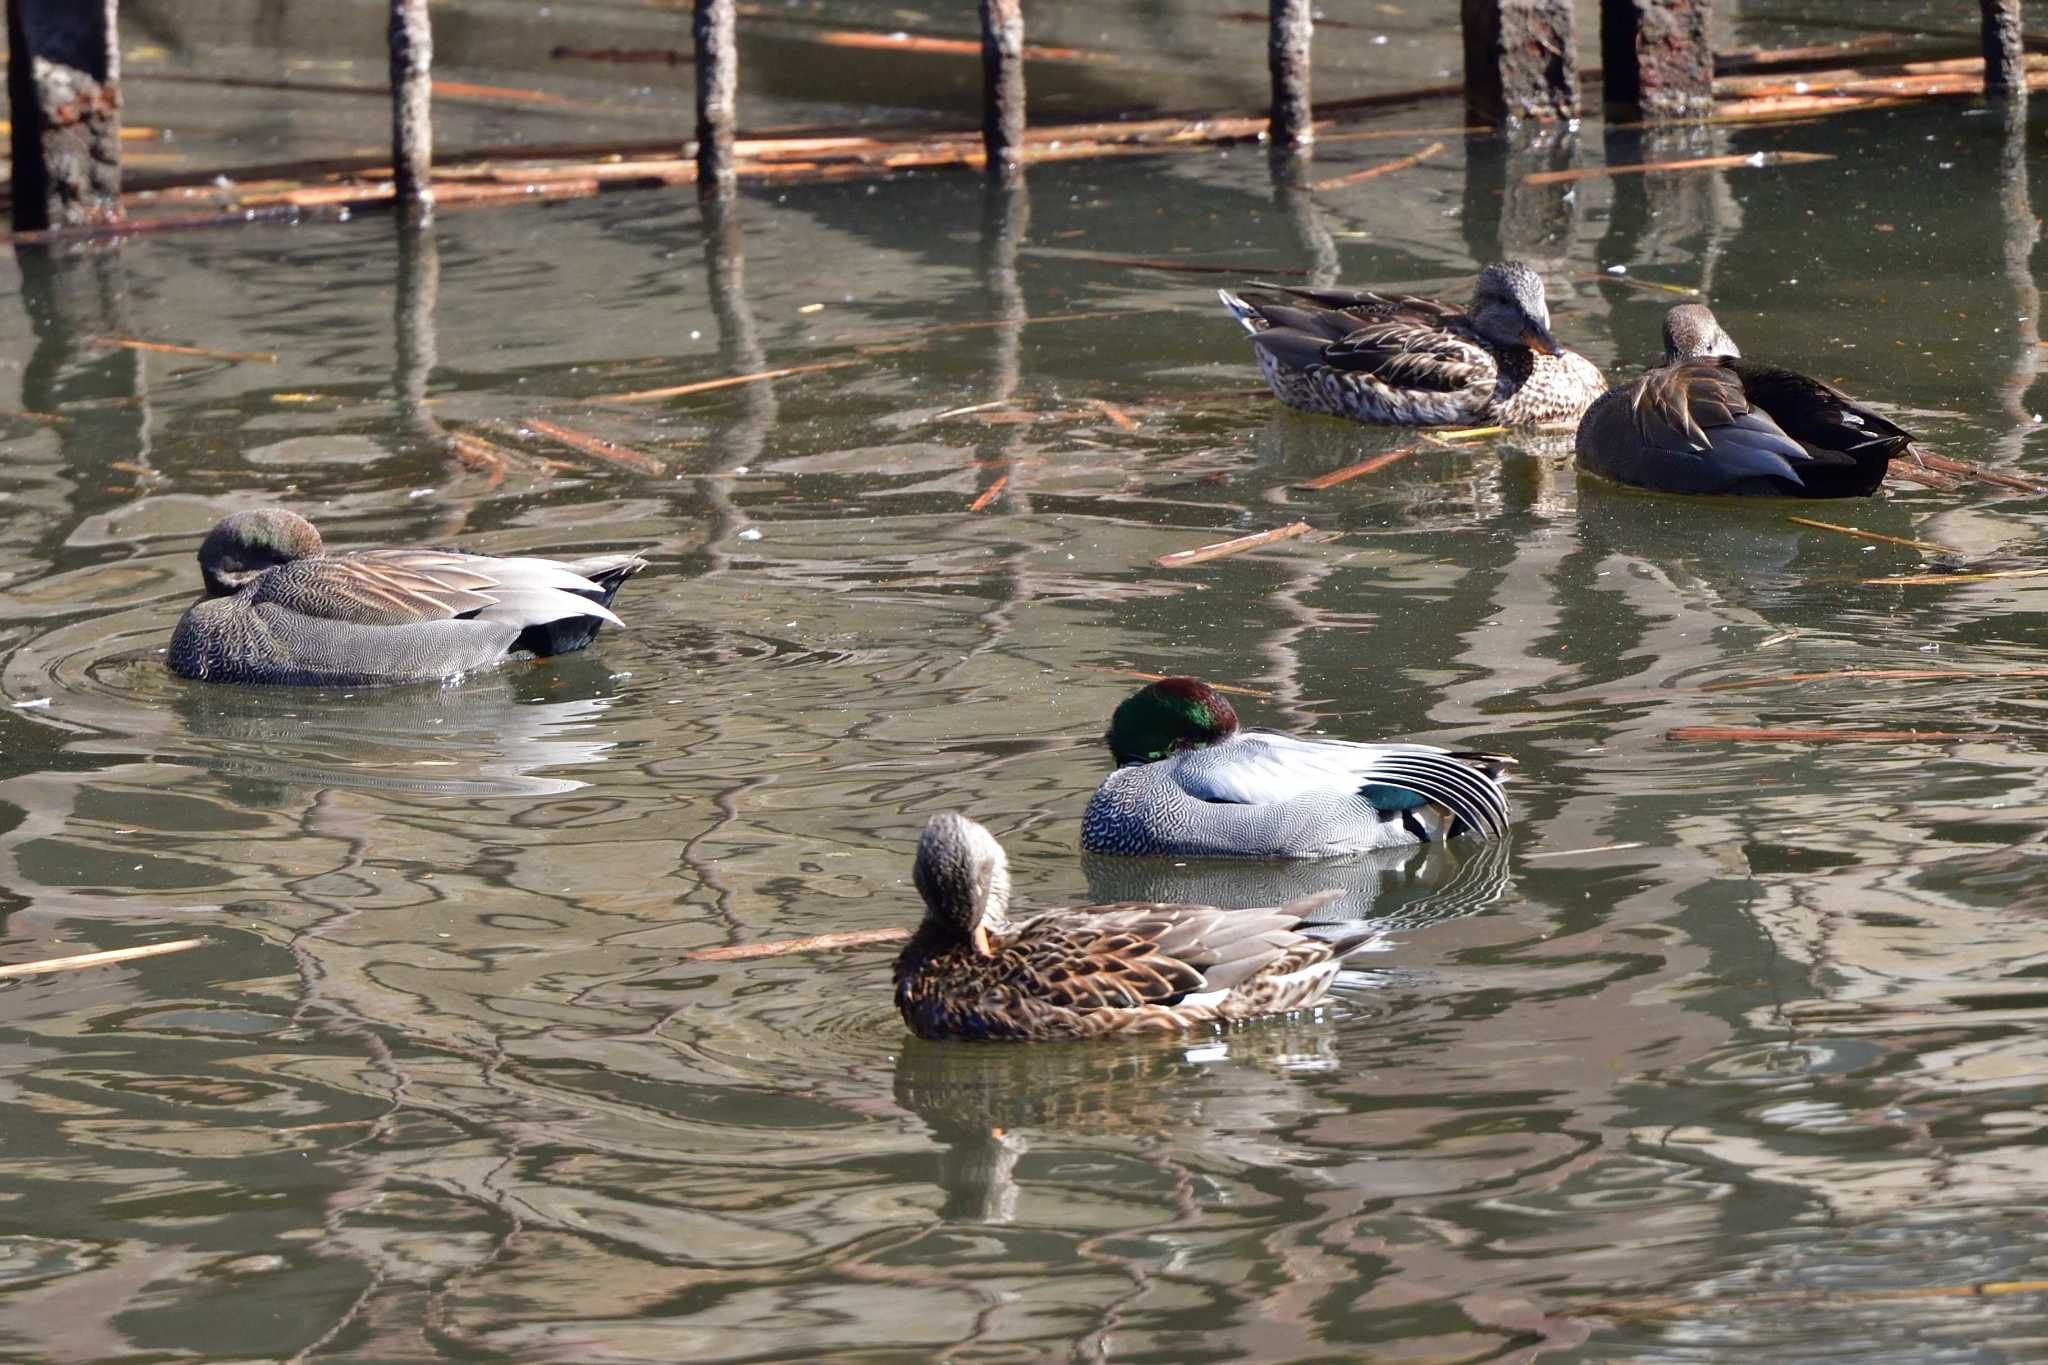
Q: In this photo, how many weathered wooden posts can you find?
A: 8